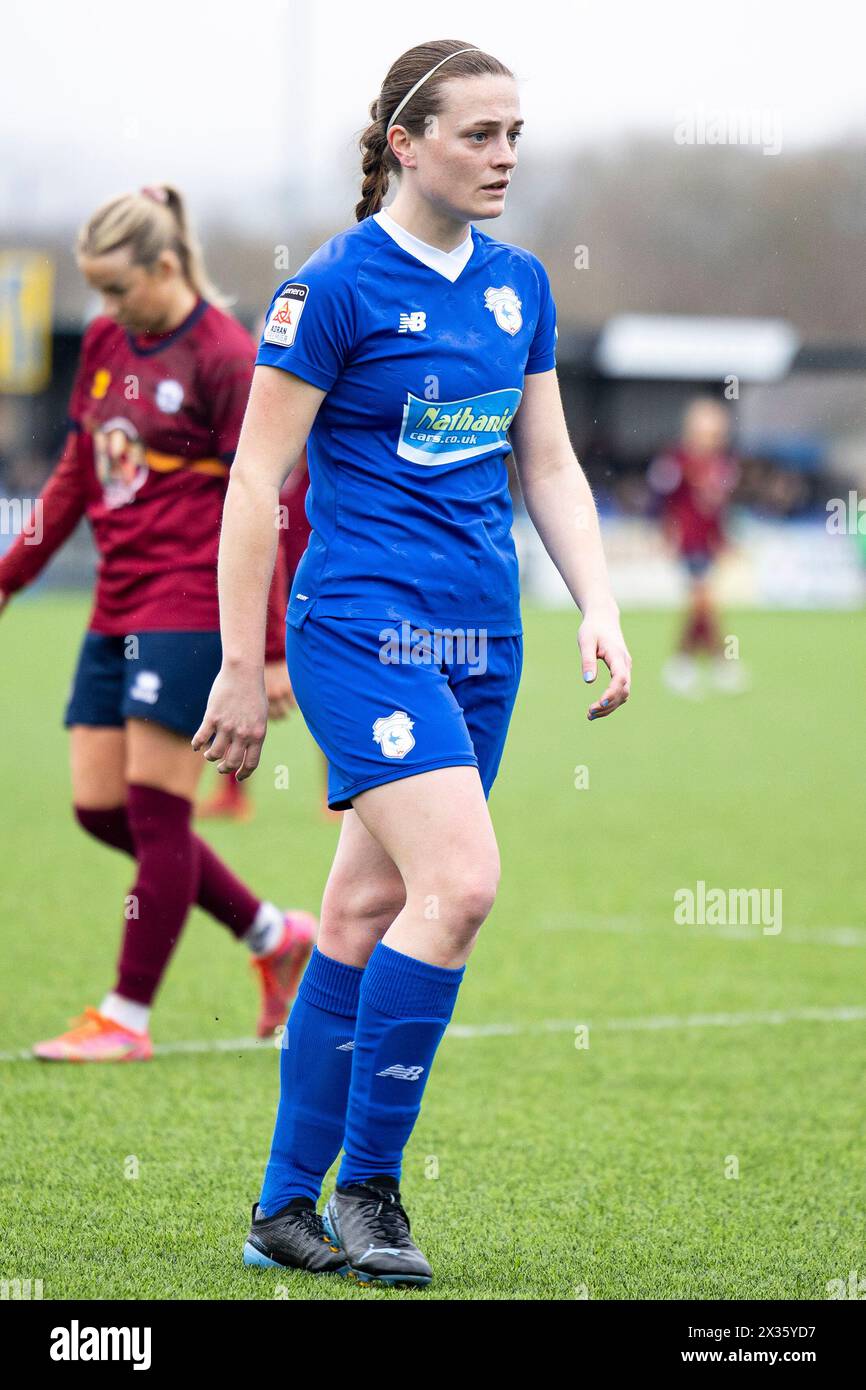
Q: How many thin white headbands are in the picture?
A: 1